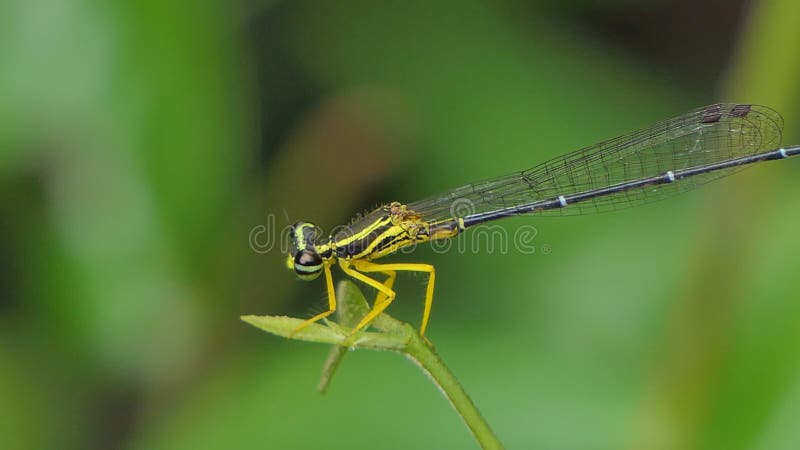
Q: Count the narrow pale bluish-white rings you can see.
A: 3